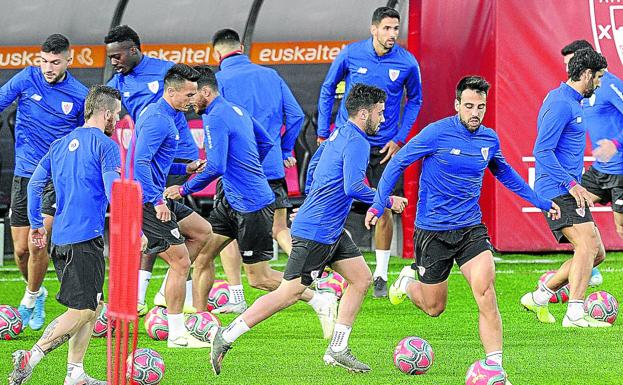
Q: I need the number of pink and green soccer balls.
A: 11